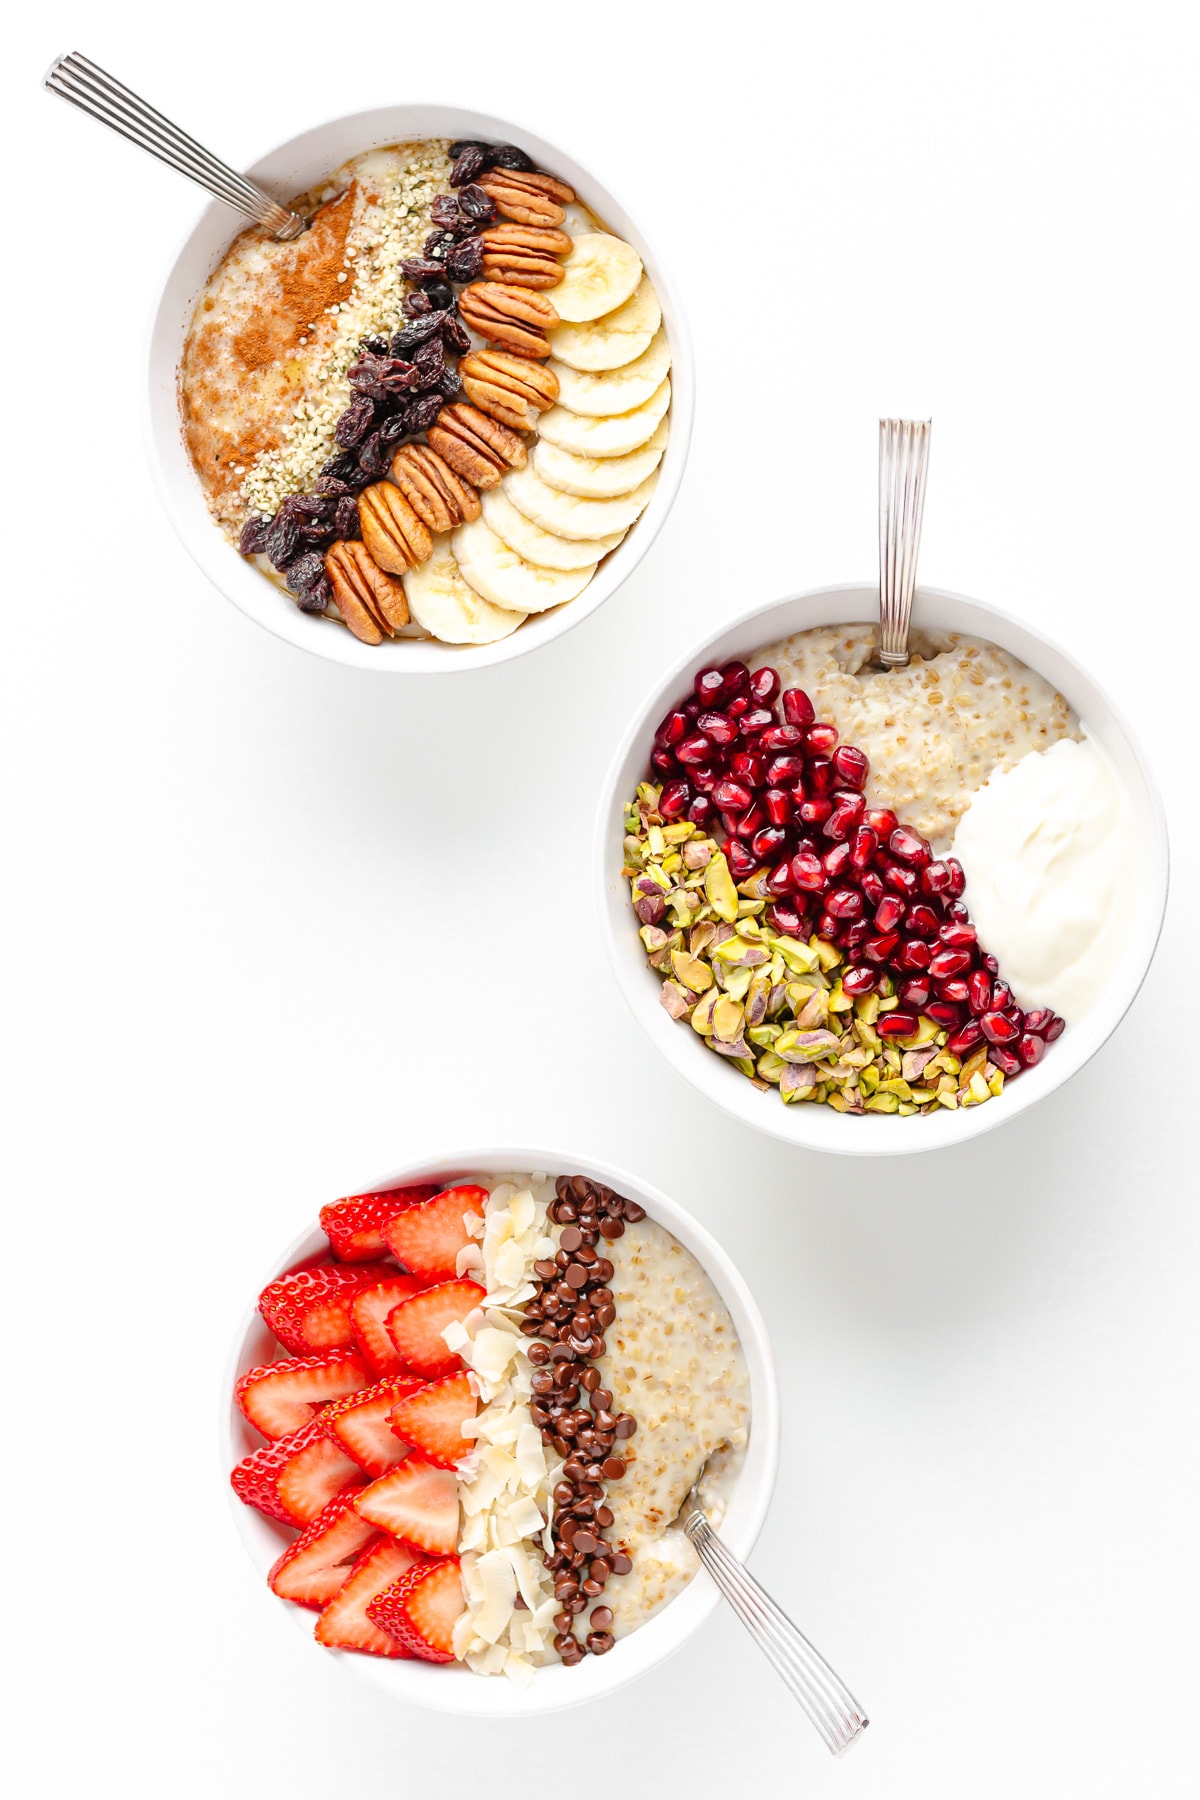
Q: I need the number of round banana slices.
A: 9